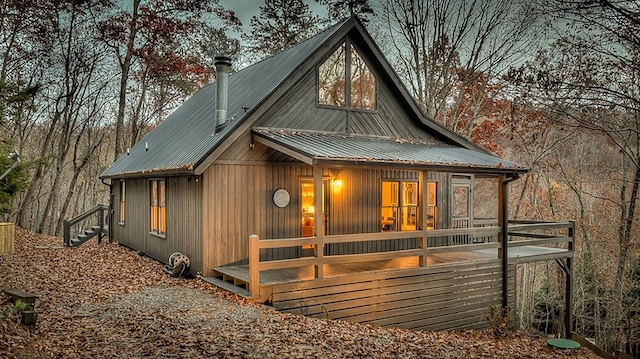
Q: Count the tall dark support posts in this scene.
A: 2